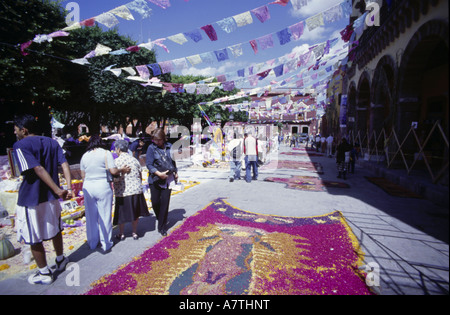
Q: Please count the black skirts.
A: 1